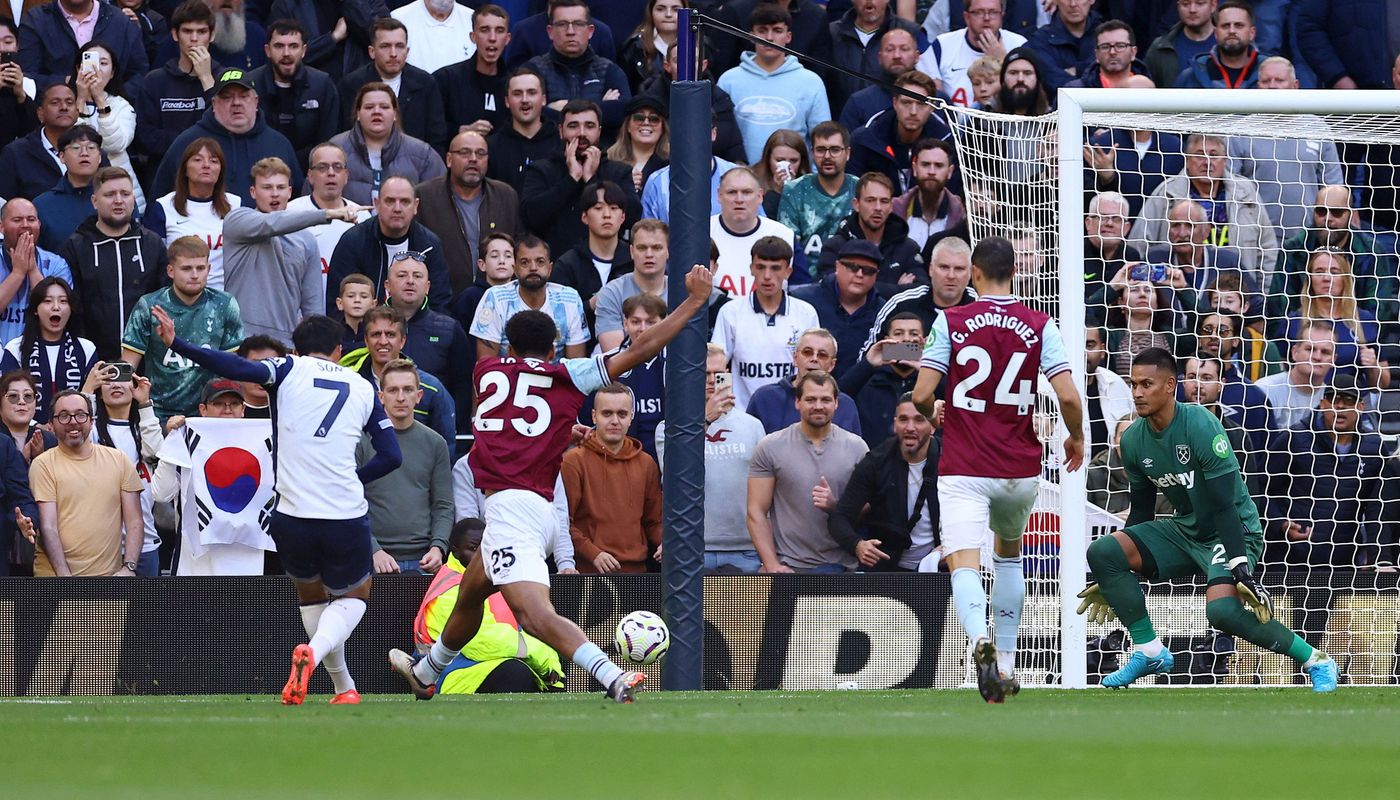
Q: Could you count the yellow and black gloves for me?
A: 2